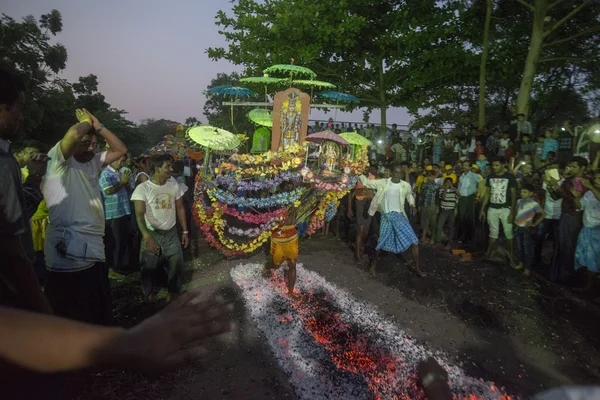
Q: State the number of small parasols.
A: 9